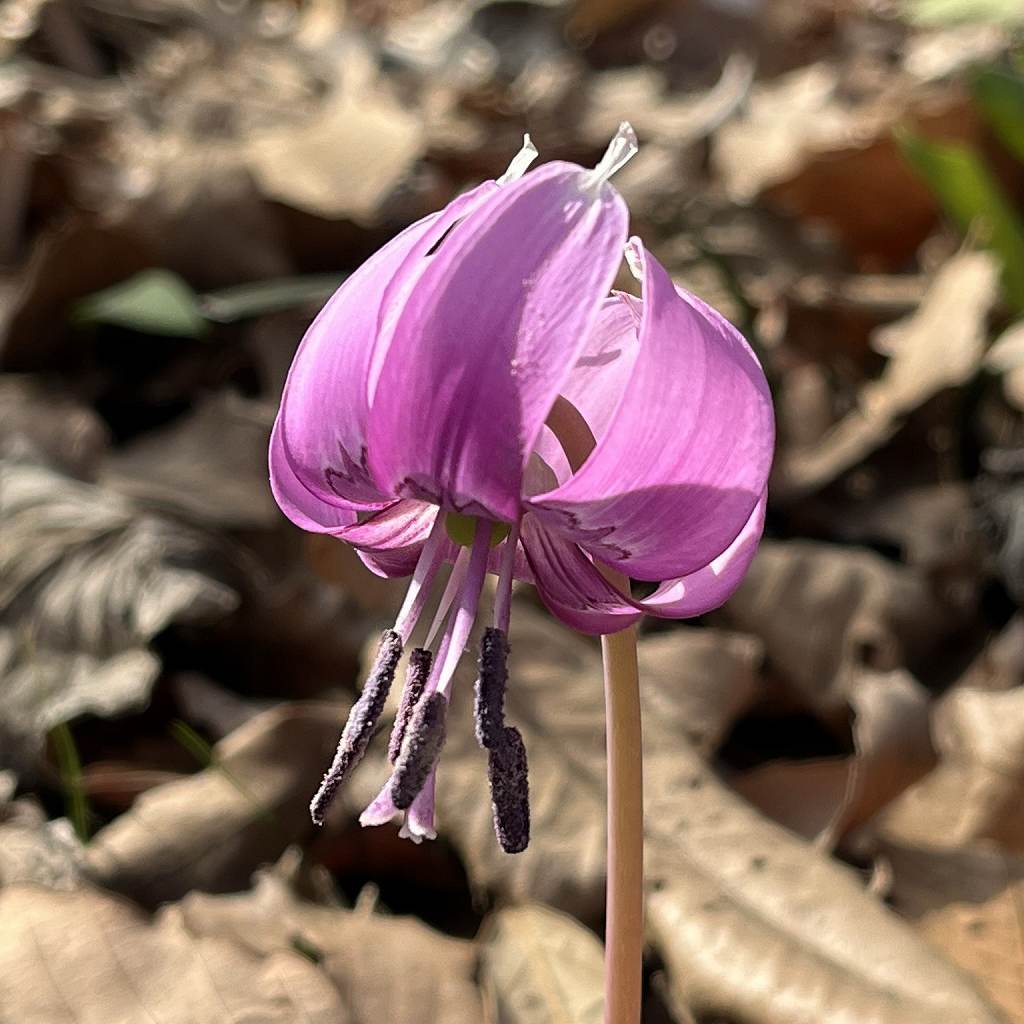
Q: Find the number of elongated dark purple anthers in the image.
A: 5